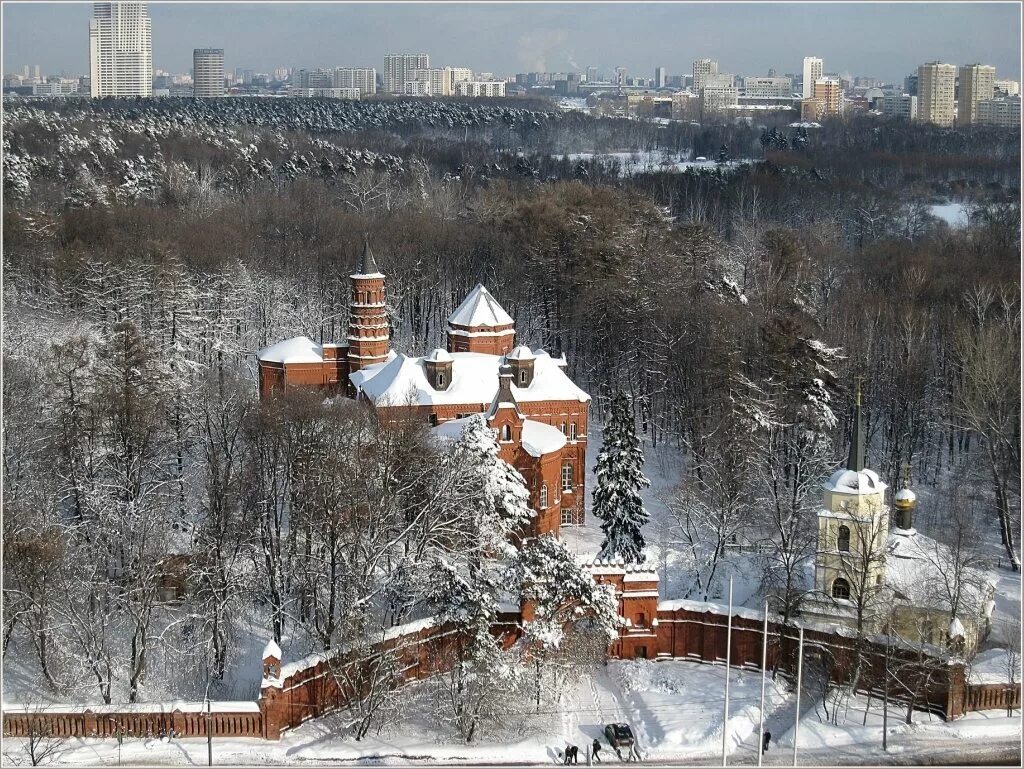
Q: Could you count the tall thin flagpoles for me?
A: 3